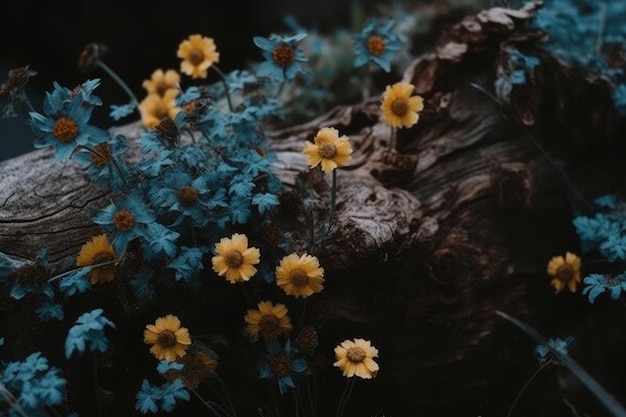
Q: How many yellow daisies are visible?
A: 12